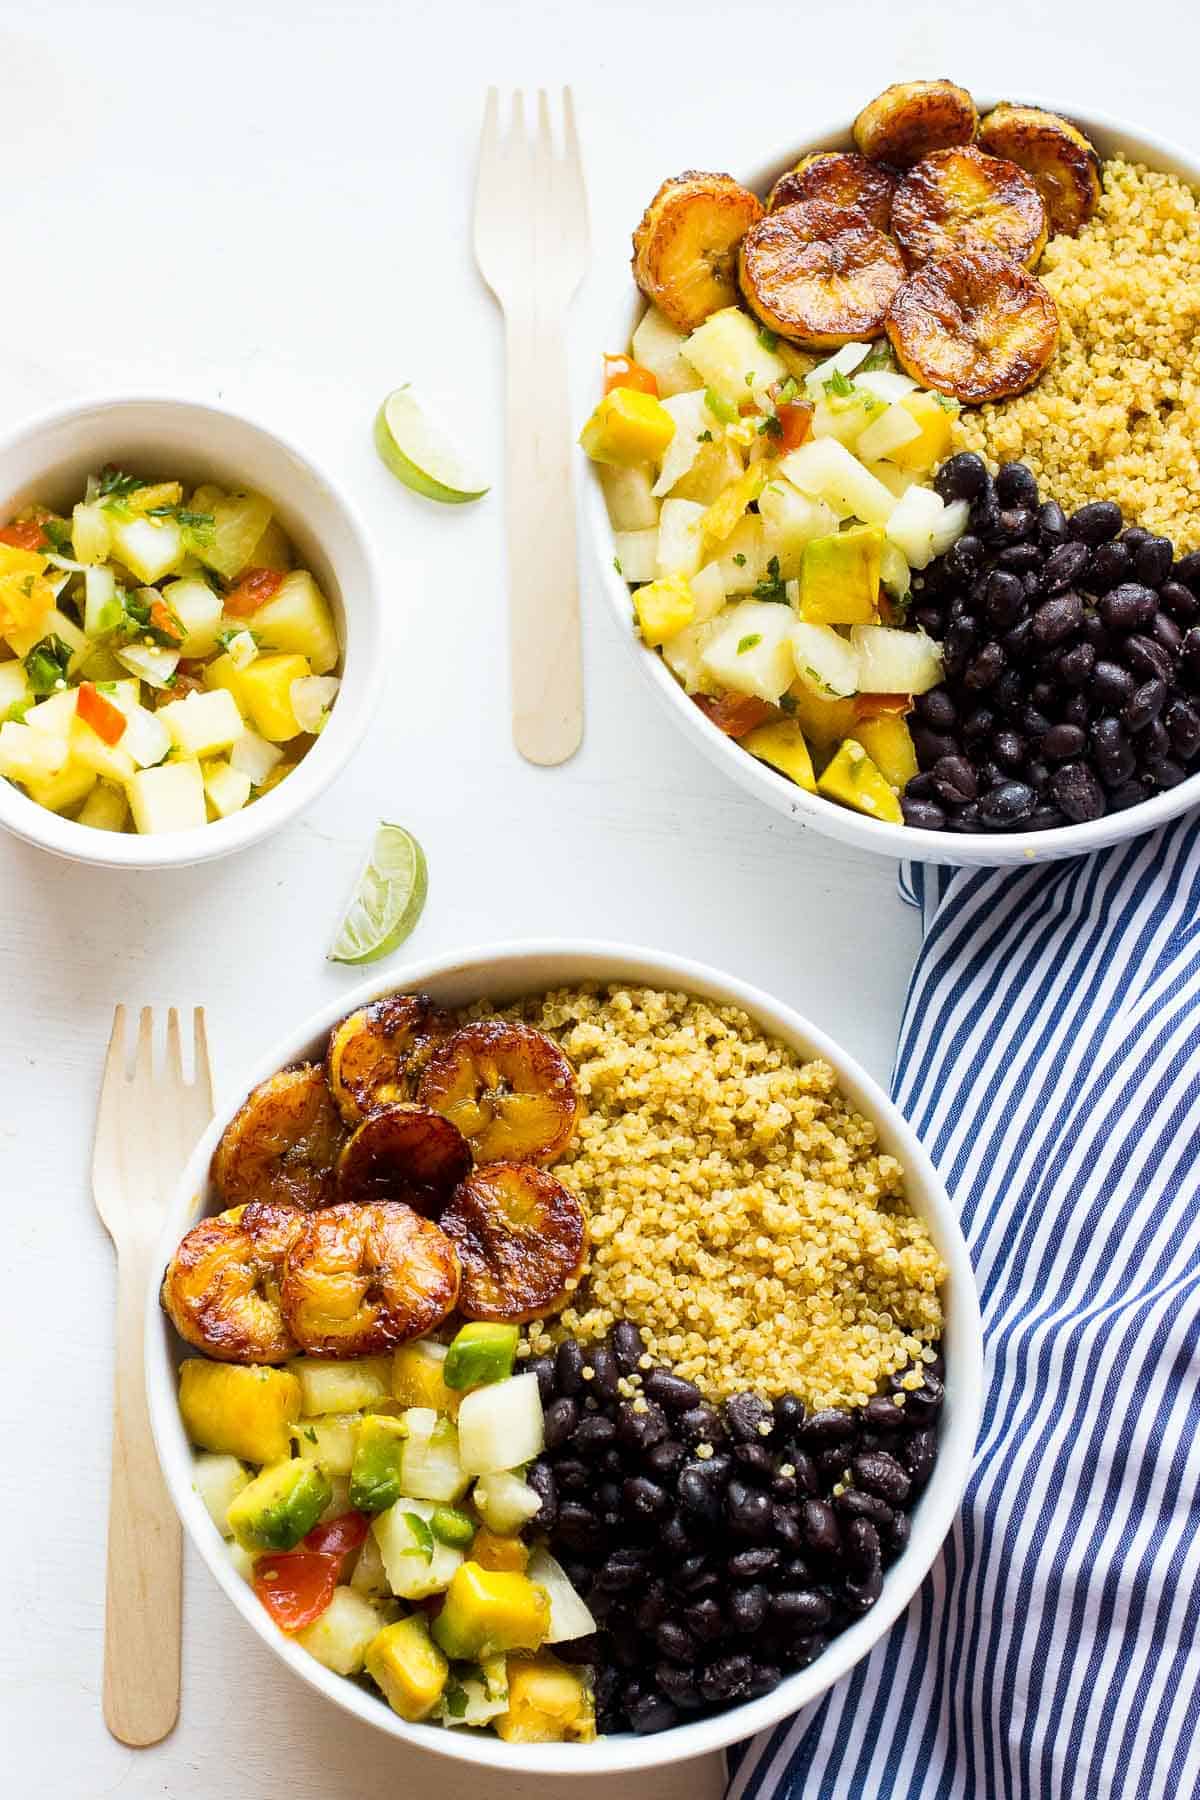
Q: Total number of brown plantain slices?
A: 14